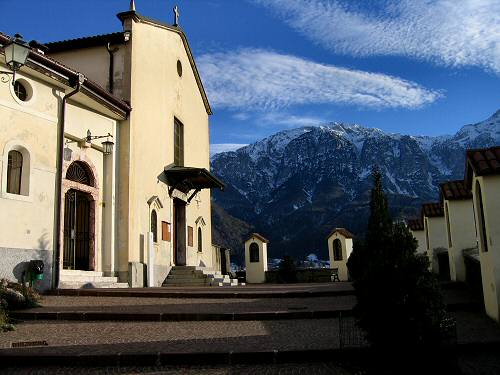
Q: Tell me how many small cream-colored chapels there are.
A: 6